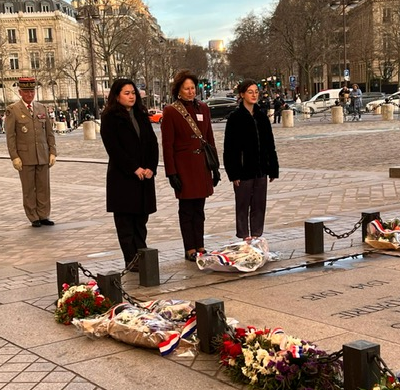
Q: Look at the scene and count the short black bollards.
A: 7